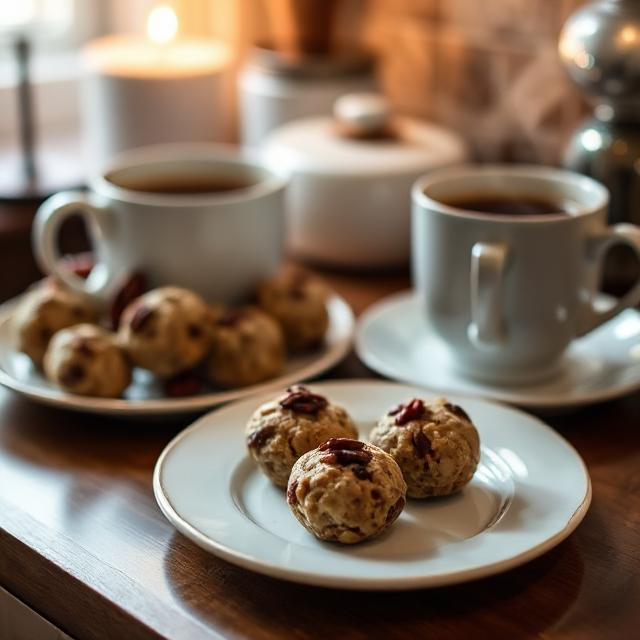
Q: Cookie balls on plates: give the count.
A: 8